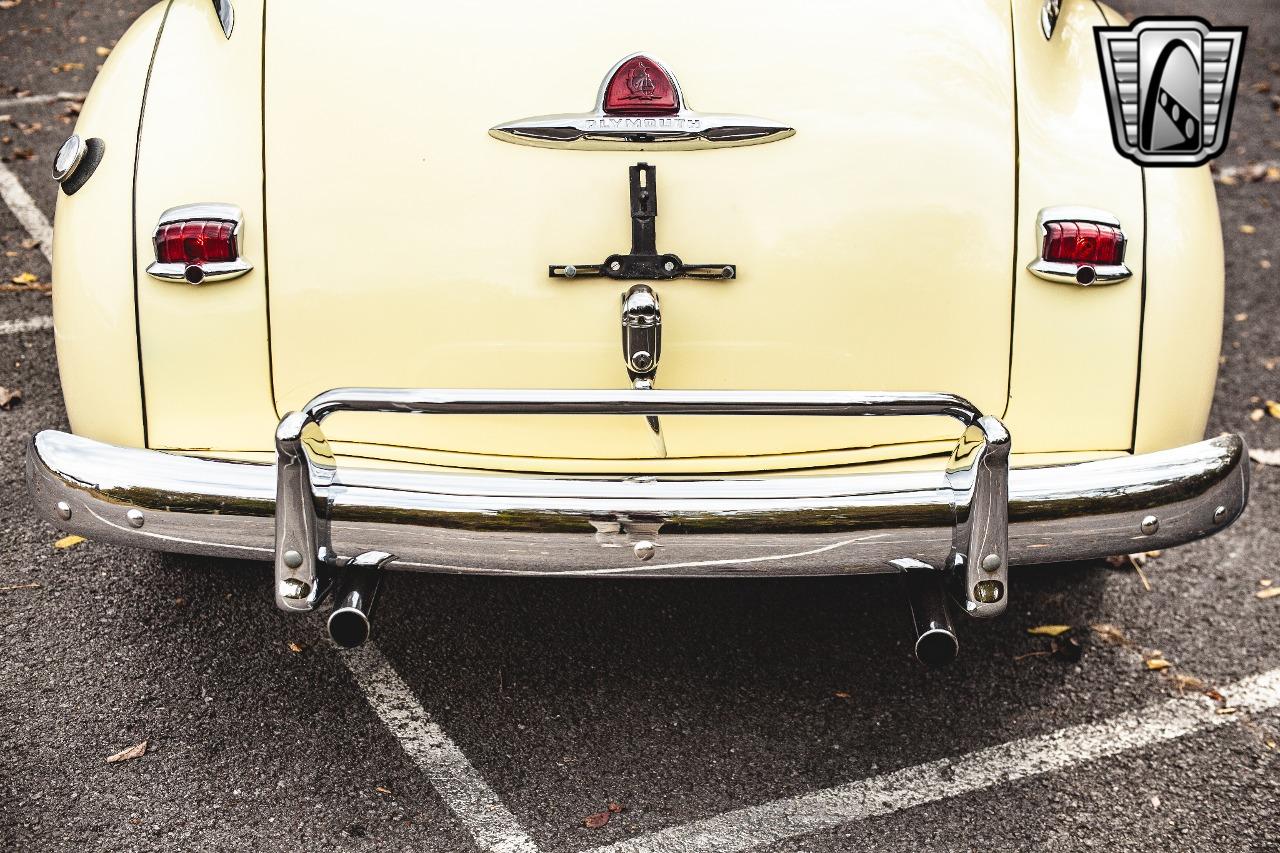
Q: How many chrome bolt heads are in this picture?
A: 7